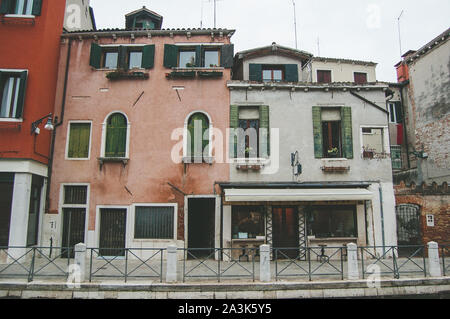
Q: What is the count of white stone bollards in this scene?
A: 5